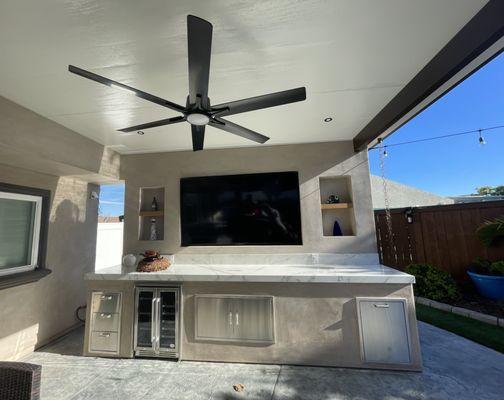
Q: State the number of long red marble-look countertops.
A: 0